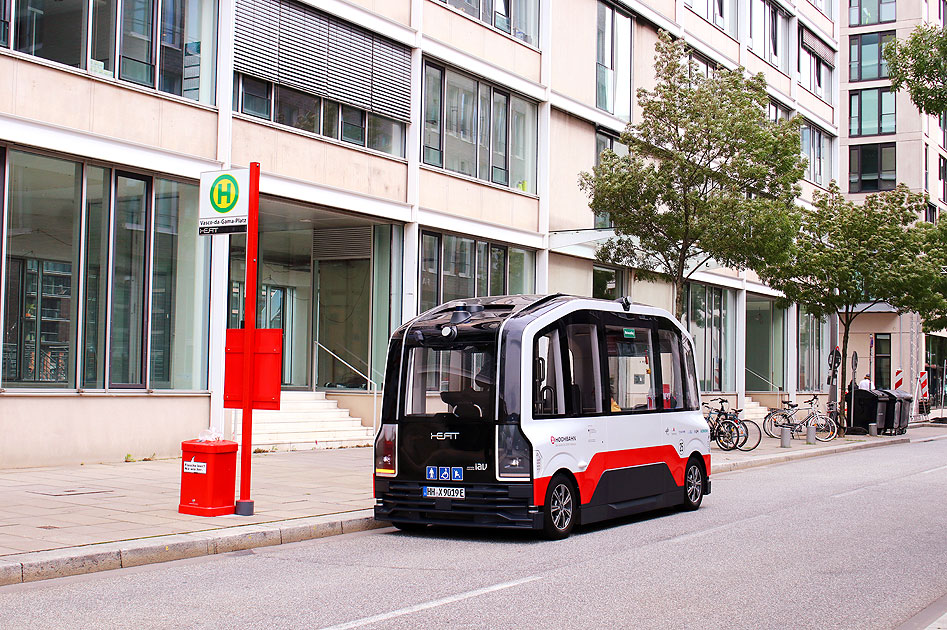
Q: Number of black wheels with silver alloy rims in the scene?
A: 2